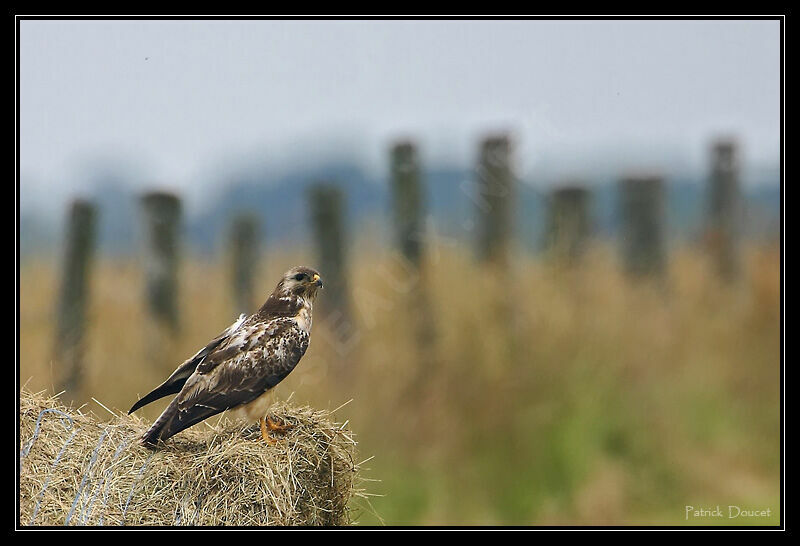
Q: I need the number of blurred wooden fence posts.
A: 9